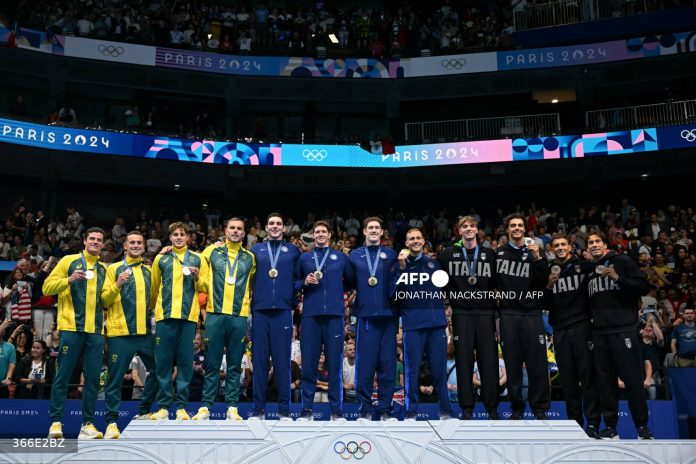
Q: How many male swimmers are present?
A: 12